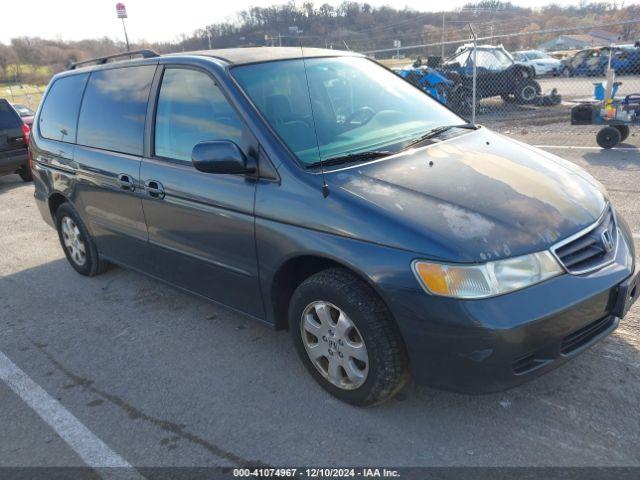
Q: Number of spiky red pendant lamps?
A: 0